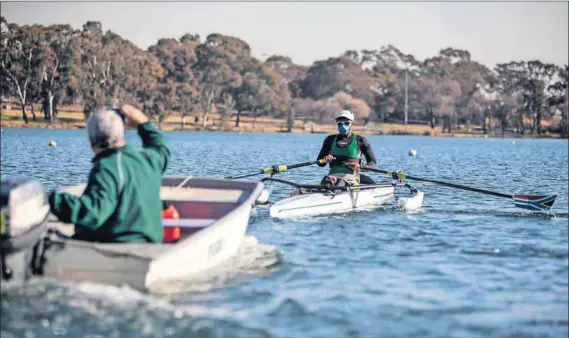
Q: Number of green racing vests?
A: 1